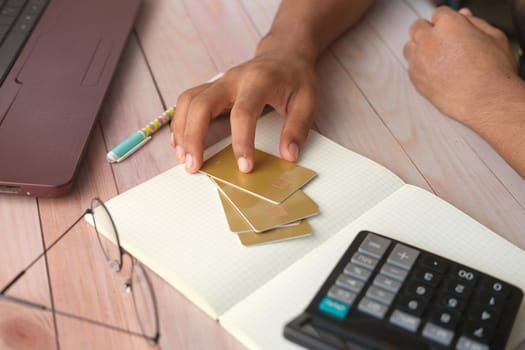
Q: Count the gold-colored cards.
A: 4